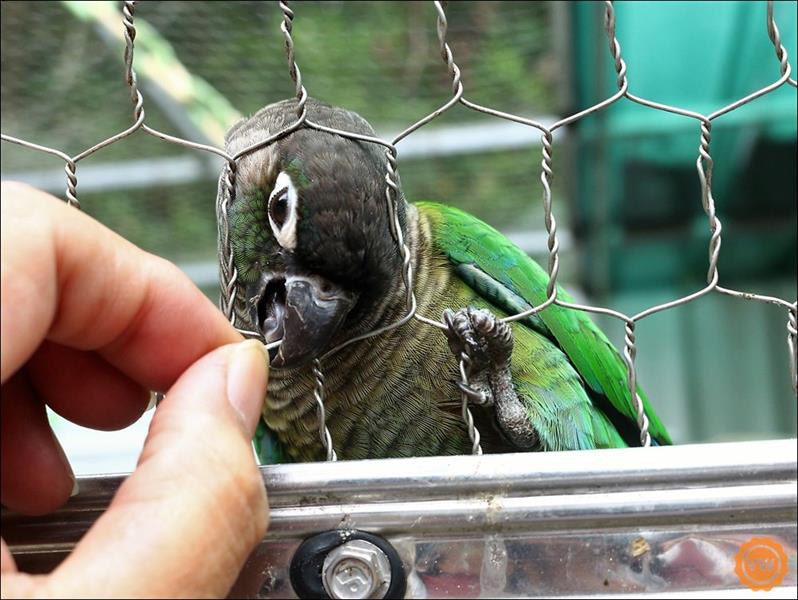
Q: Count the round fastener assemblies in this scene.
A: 1